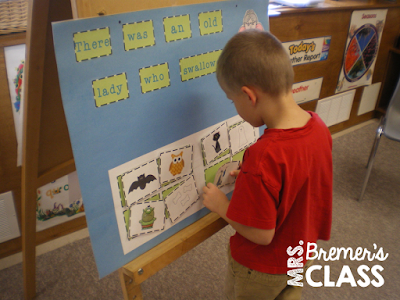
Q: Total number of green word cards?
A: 7